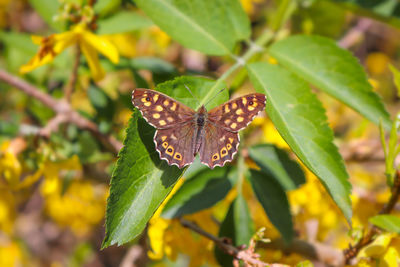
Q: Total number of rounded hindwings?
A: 2